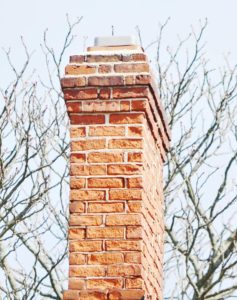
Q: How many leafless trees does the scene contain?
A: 2